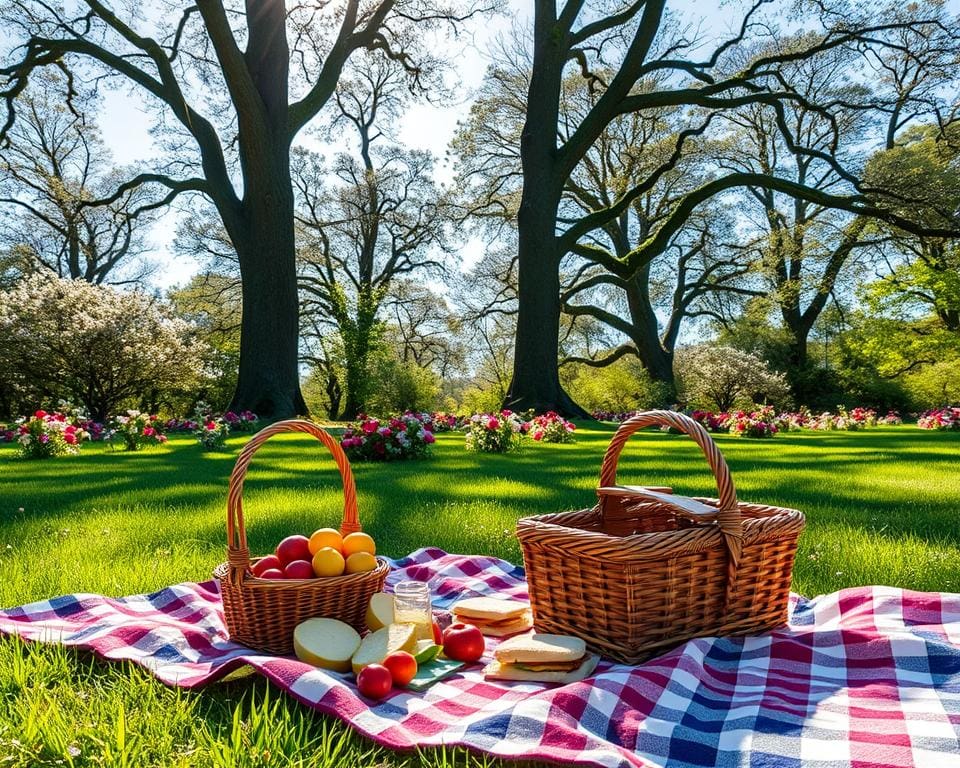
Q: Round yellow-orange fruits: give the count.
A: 4